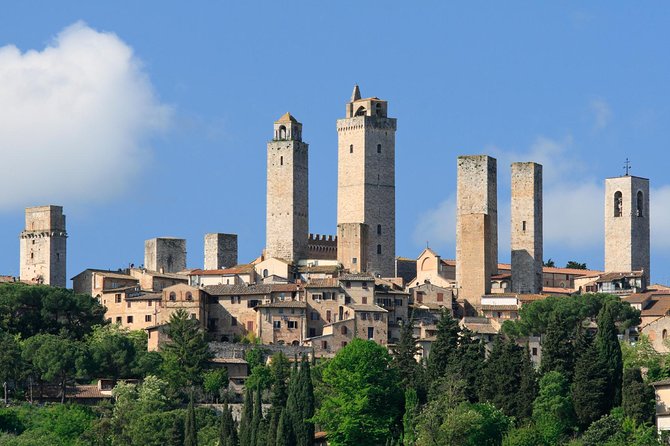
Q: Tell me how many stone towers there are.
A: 8